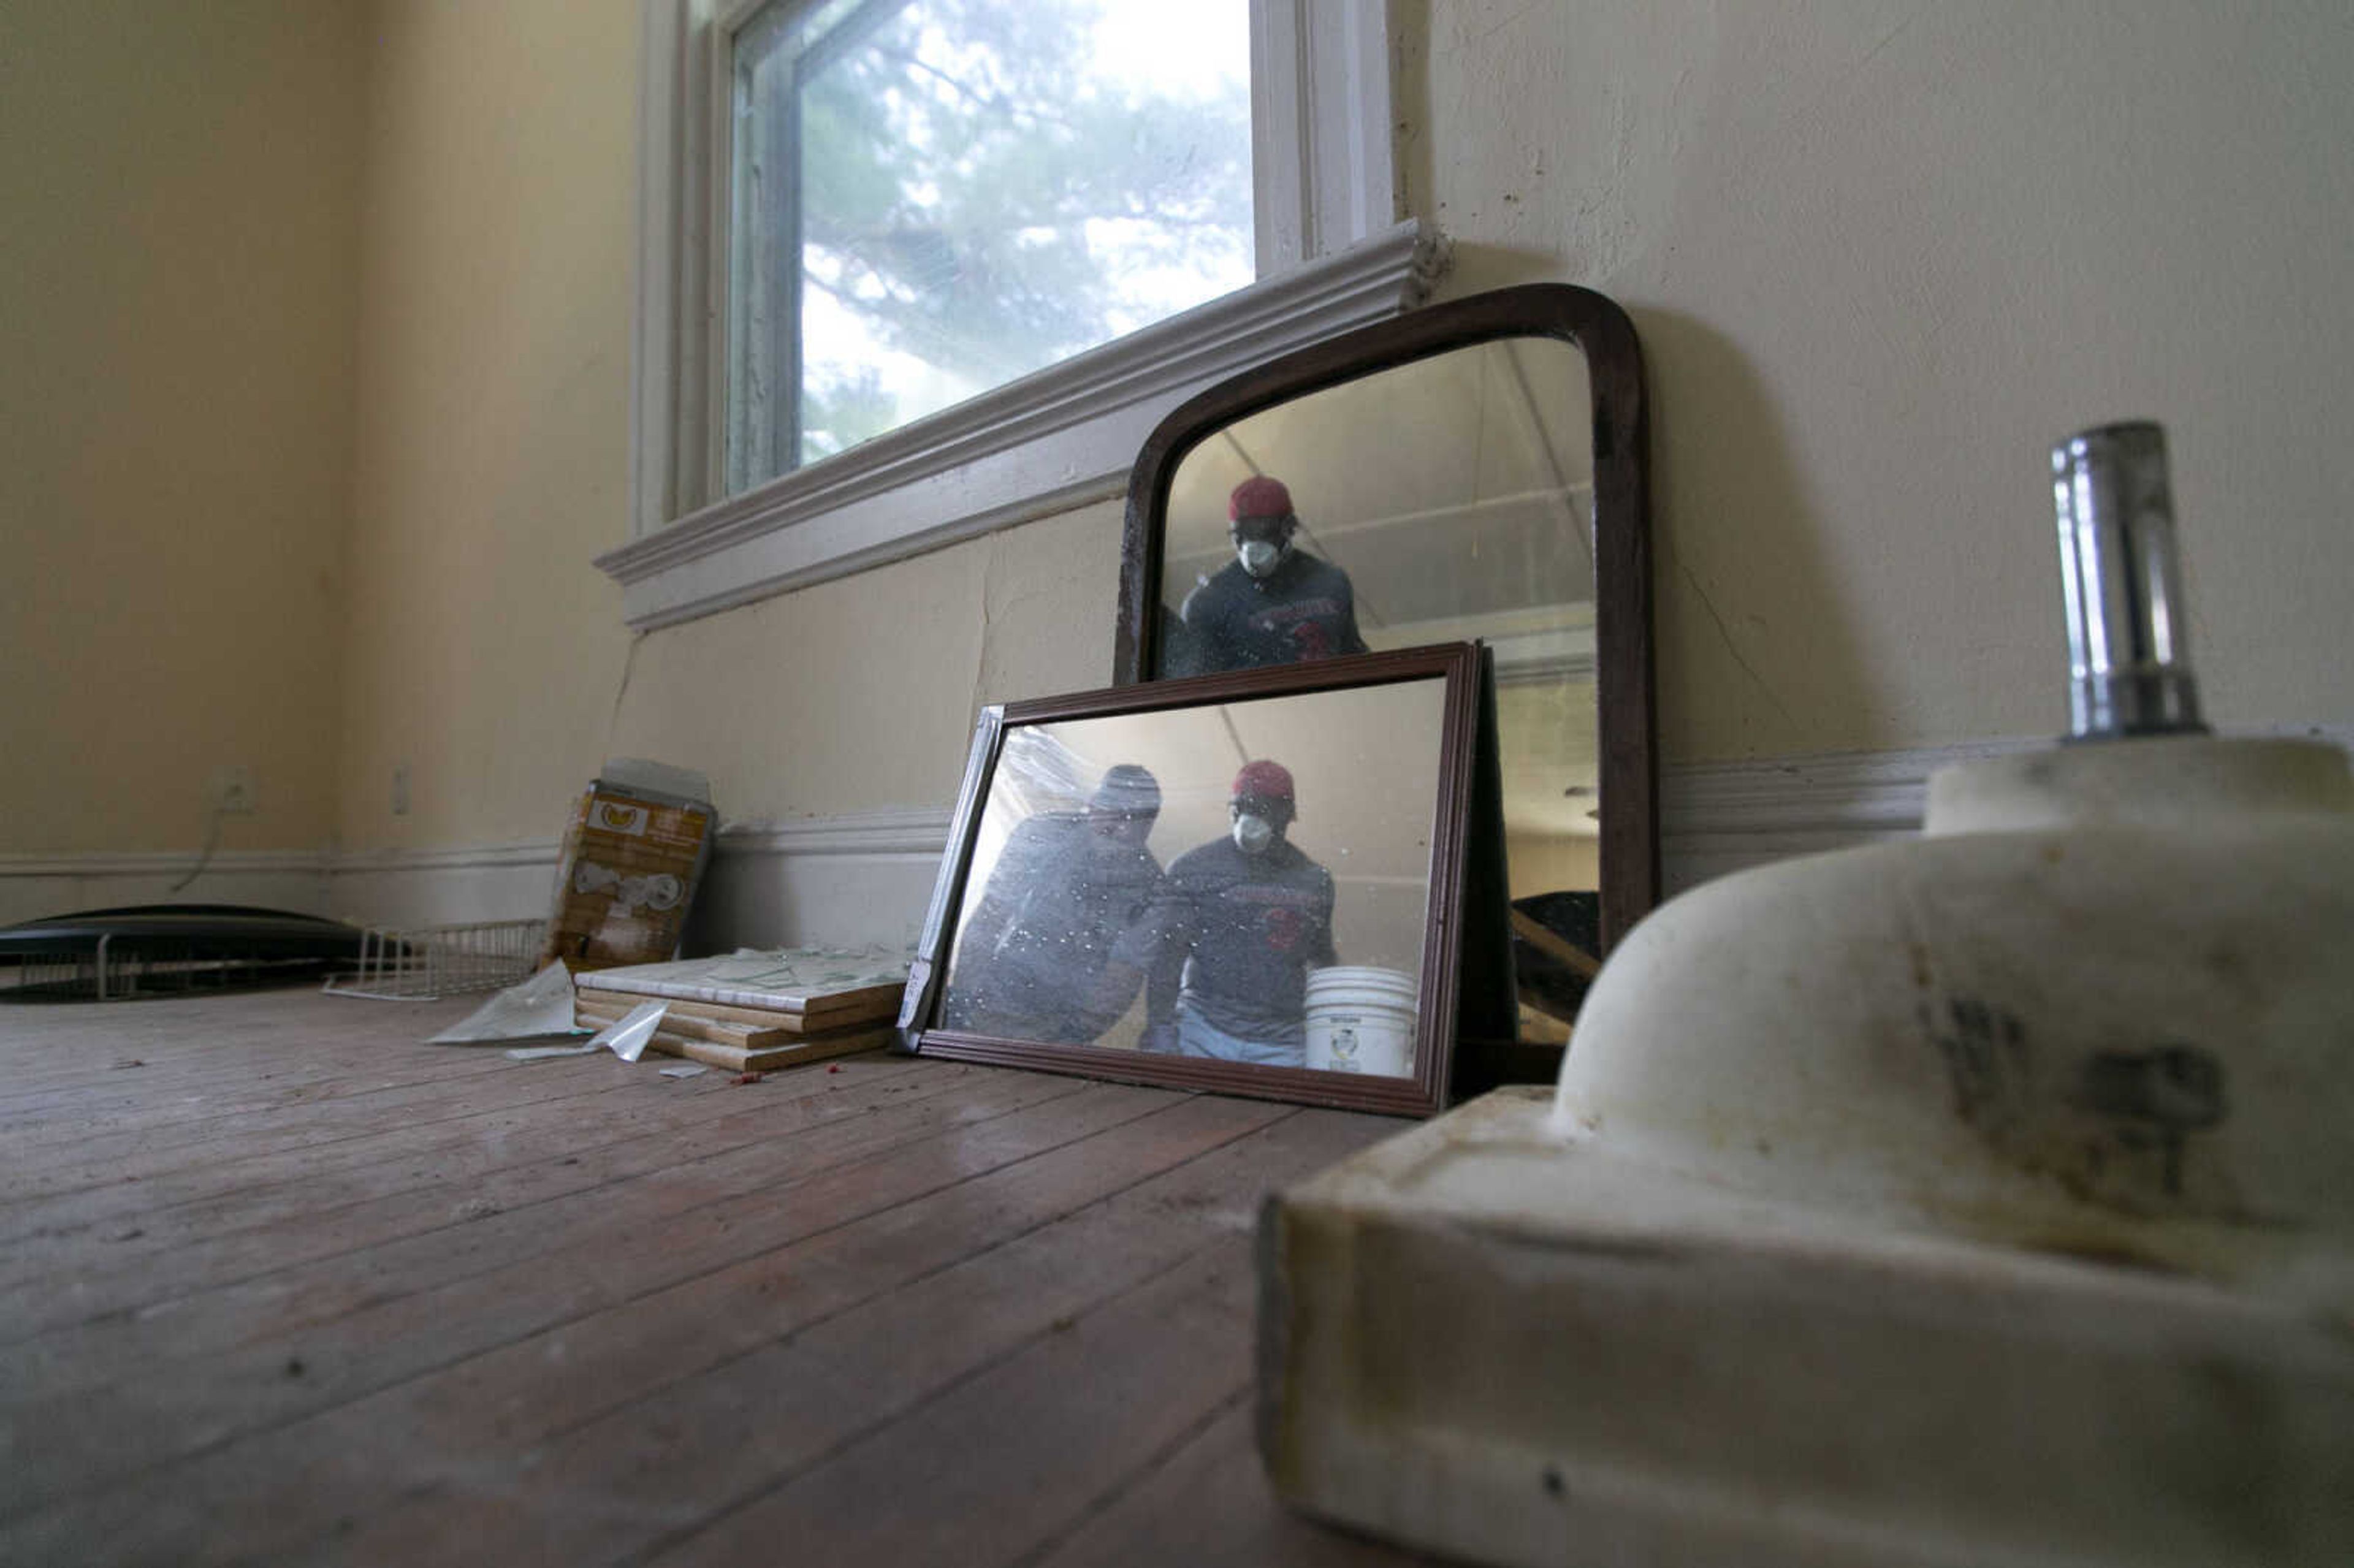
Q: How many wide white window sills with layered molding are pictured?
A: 1